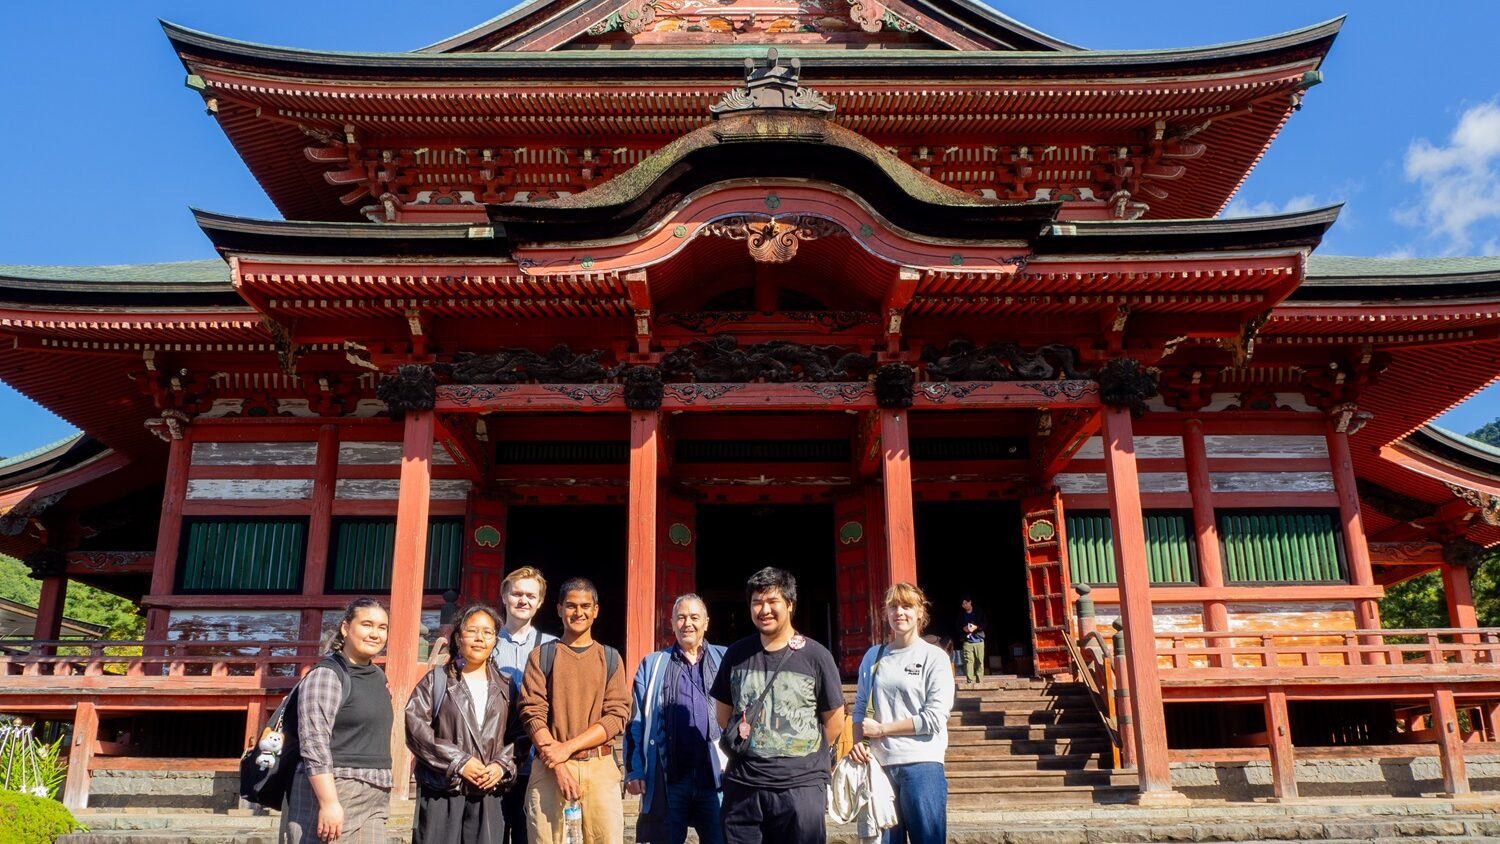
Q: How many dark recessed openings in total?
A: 3